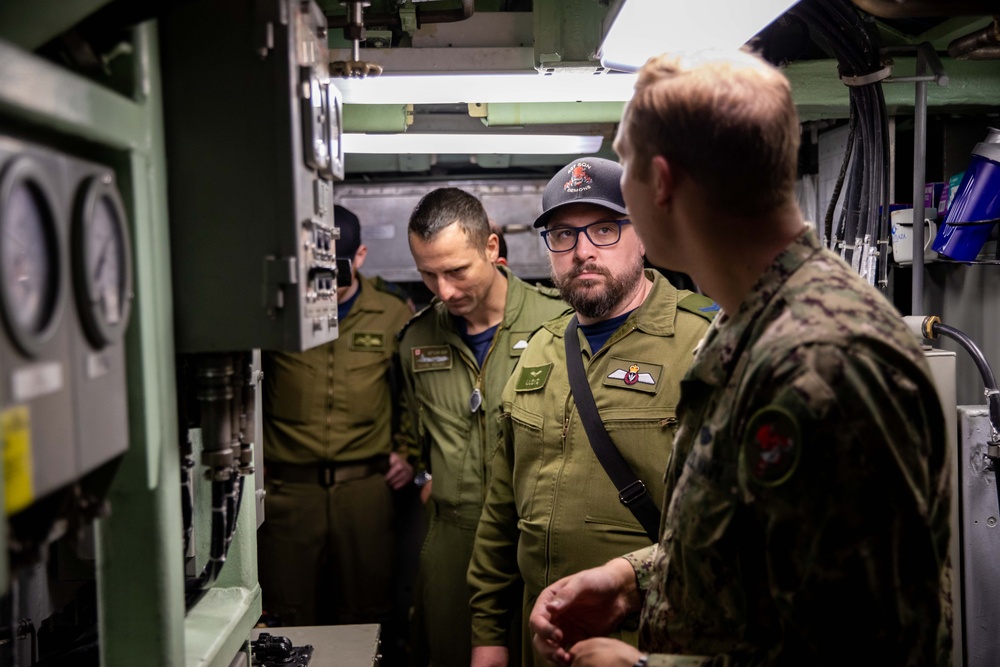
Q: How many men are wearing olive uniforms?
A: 3